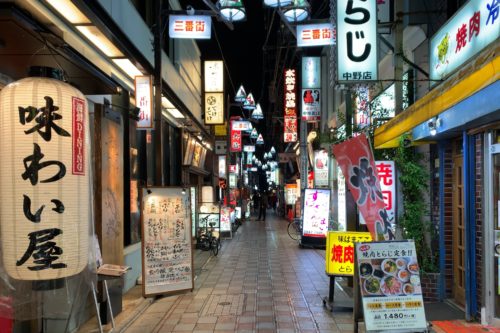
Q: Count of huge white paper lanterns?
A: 1